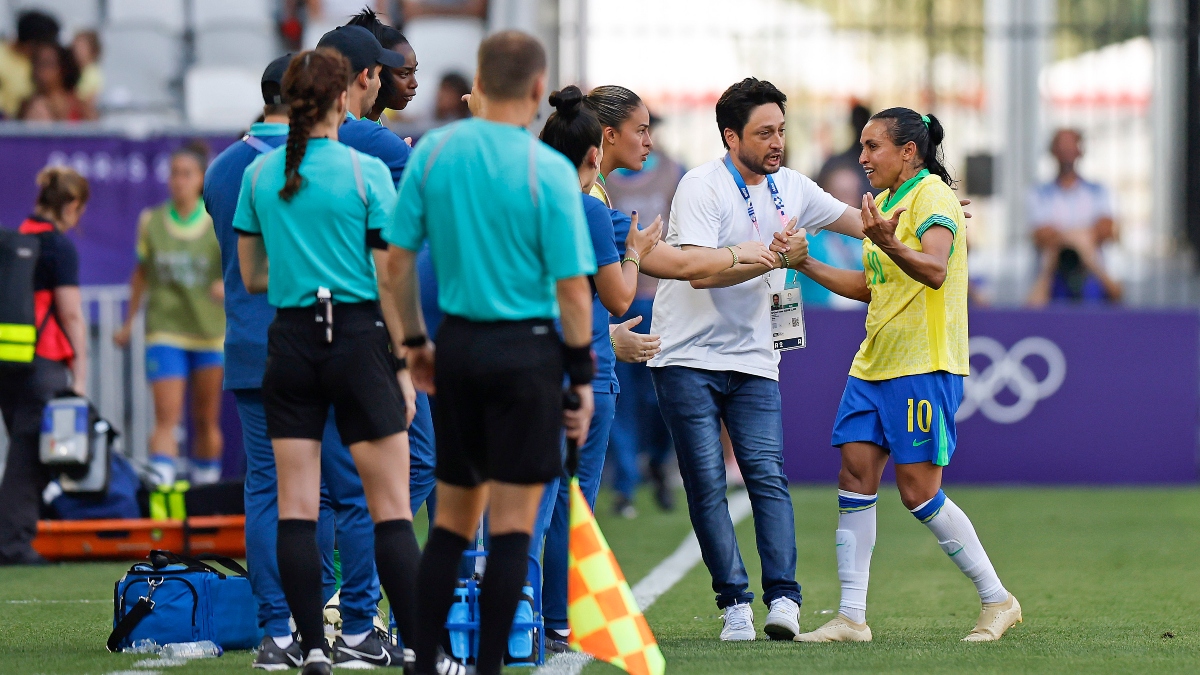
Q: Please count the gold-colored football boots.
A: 2